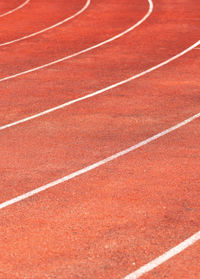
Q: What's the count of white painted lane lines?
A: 6